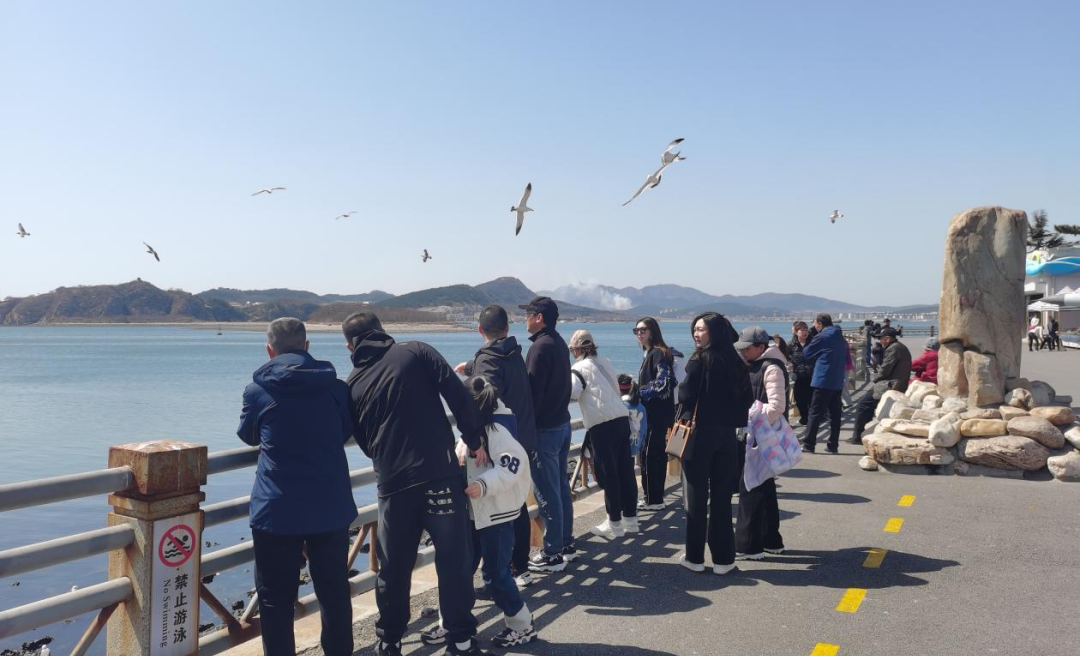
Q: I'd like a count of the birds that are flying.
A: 9